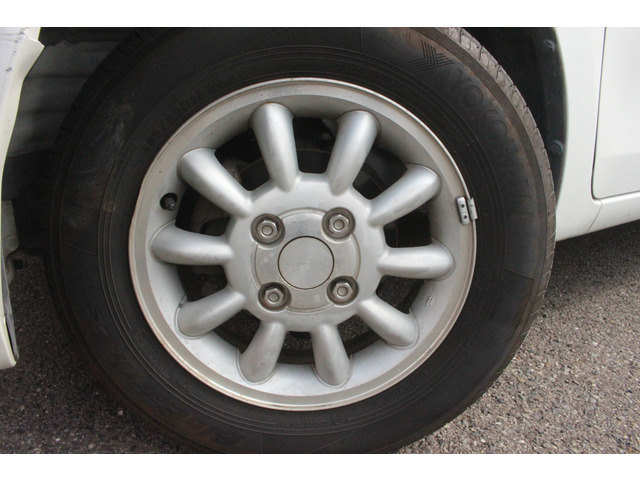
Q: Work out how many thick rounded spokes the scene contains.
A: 10